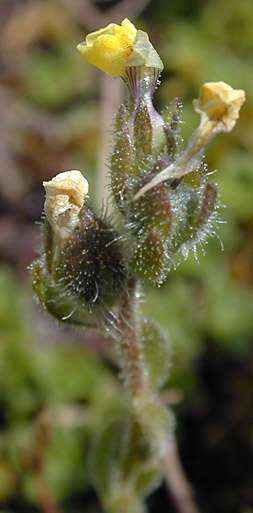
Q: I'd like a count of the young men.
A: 0